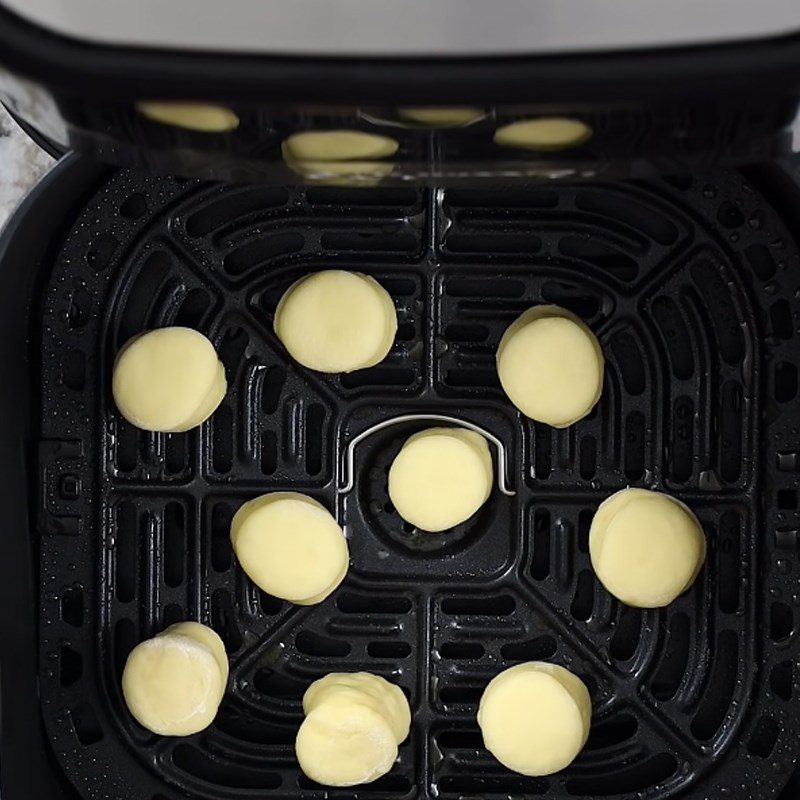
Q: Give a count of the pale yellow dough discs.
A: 9